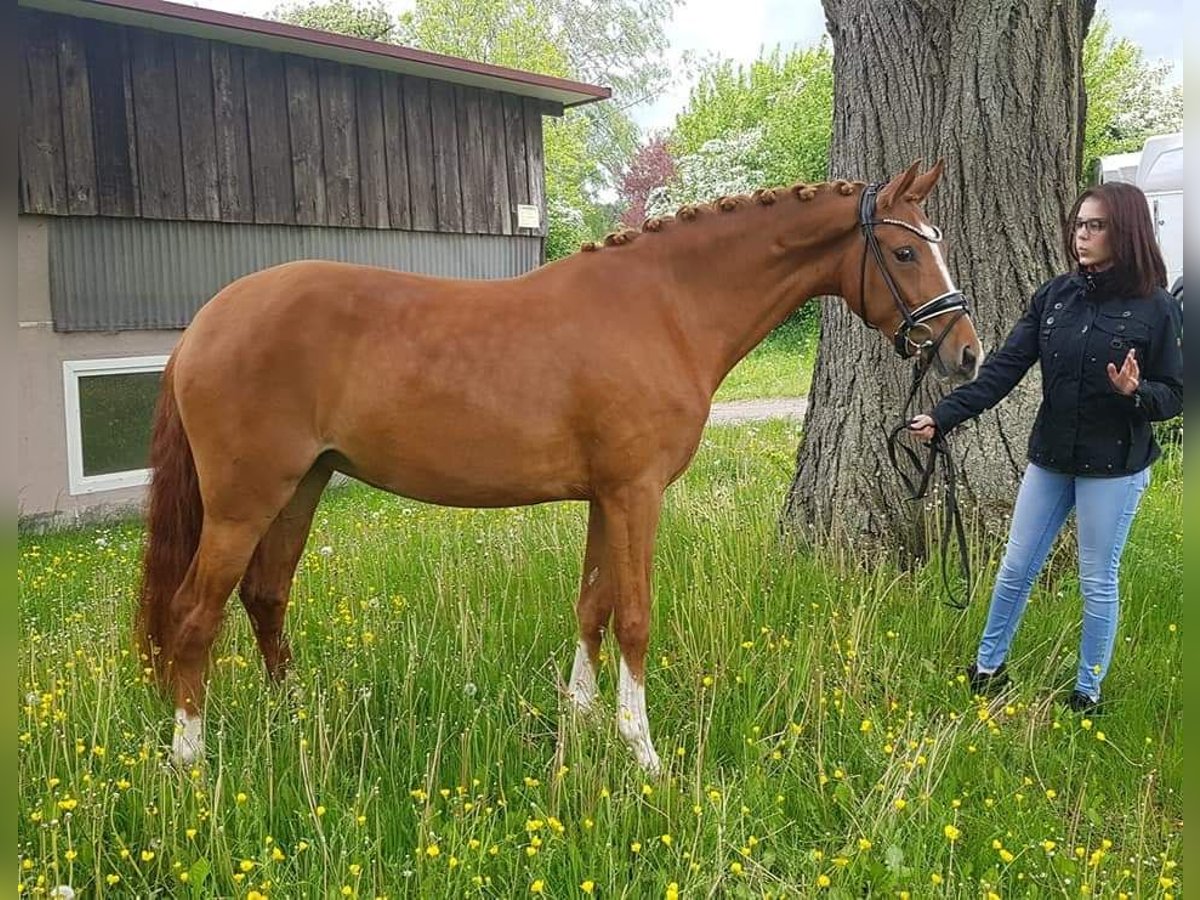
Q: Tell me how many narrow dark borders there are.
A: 2